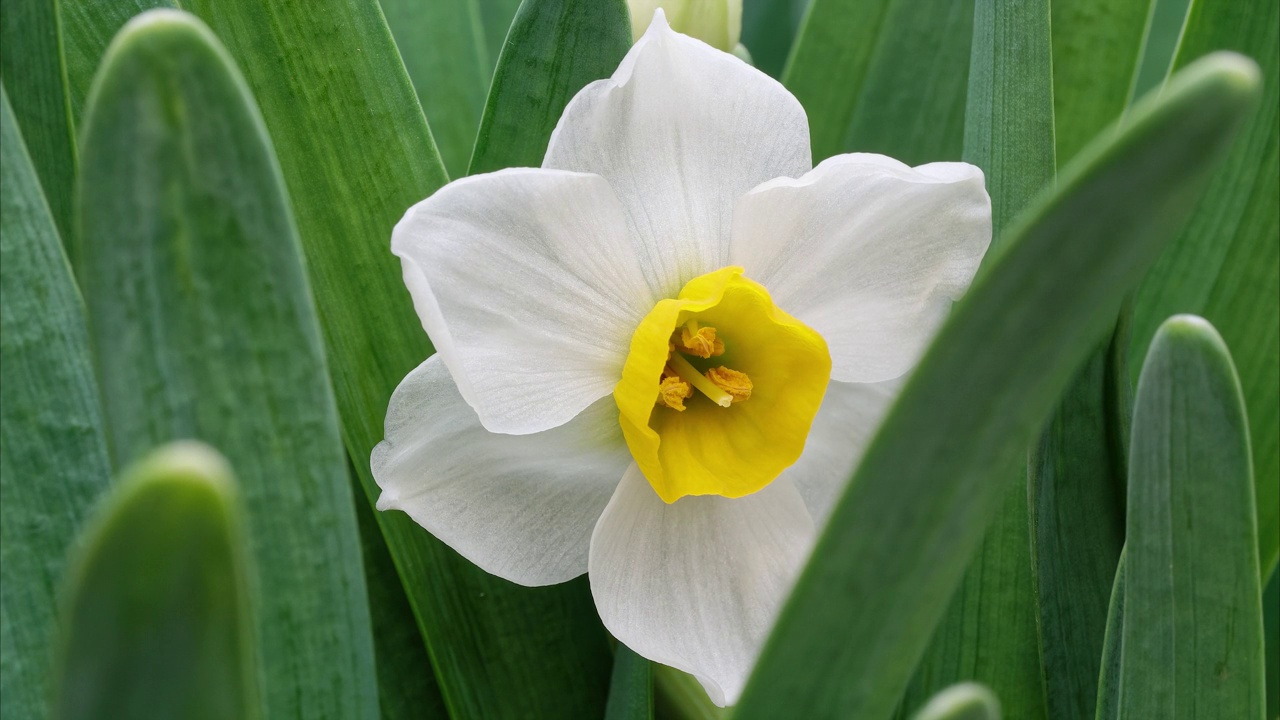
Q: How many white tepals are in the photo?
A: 6